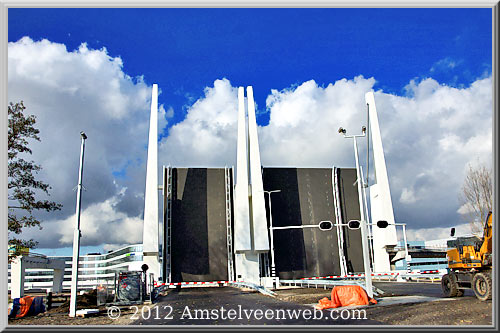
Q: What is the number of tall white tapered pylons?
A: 4